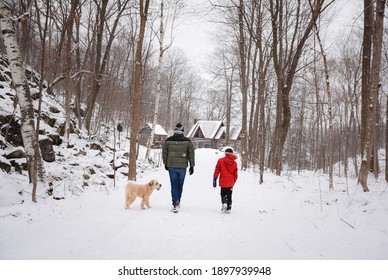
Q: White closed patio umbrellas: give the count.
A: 0